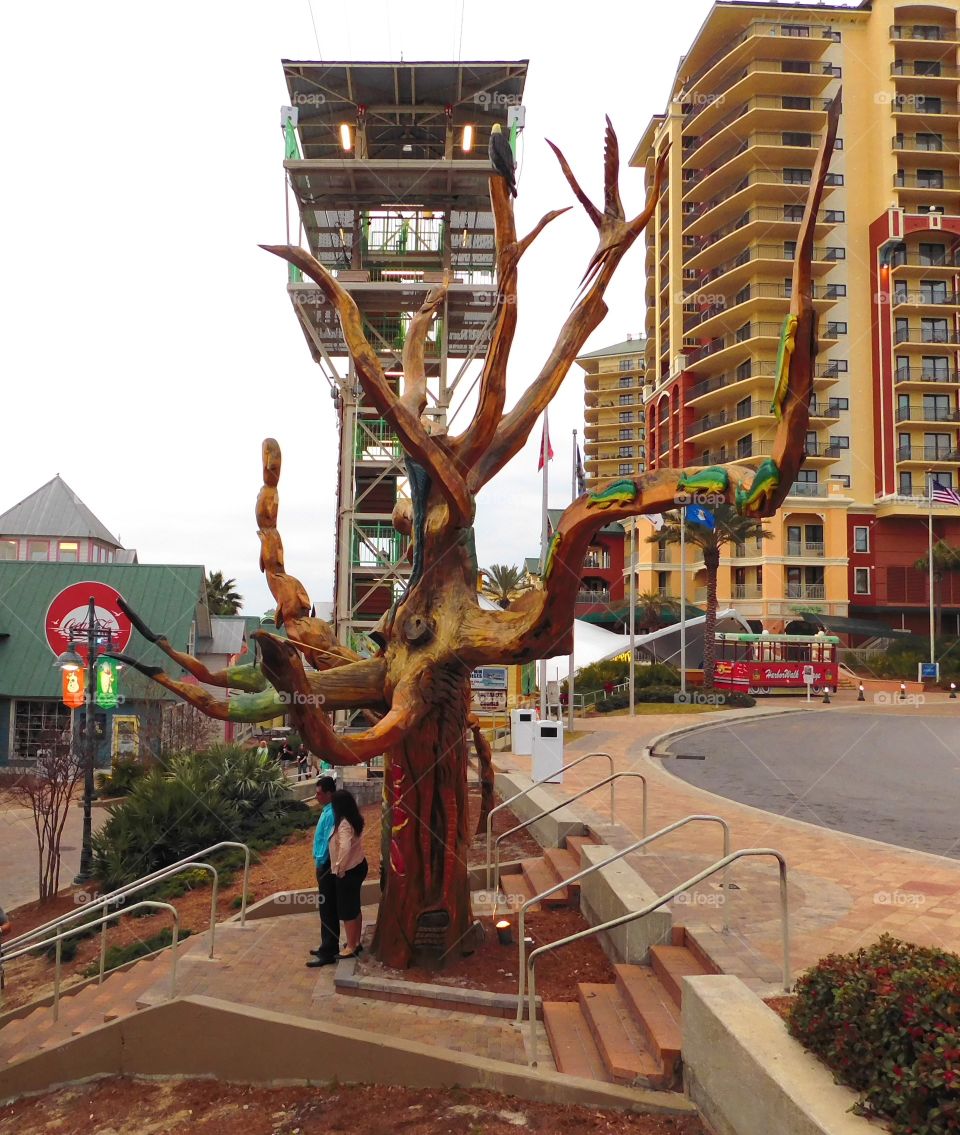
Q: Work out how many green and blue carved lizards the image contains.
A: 5